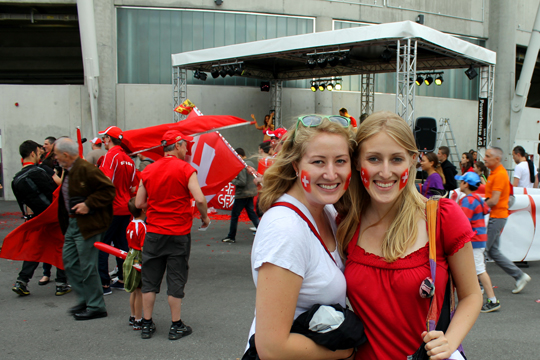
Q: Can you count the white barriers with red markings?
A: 1